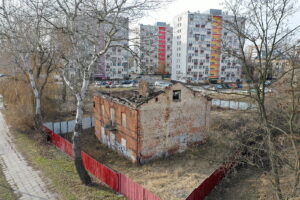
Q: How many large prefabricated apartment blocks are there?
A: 3